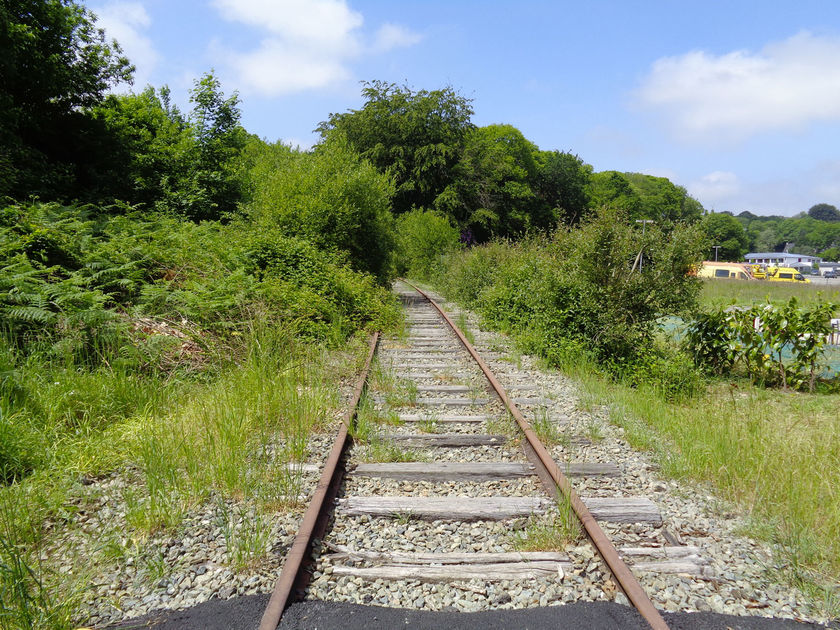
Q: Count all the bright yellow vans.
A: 1